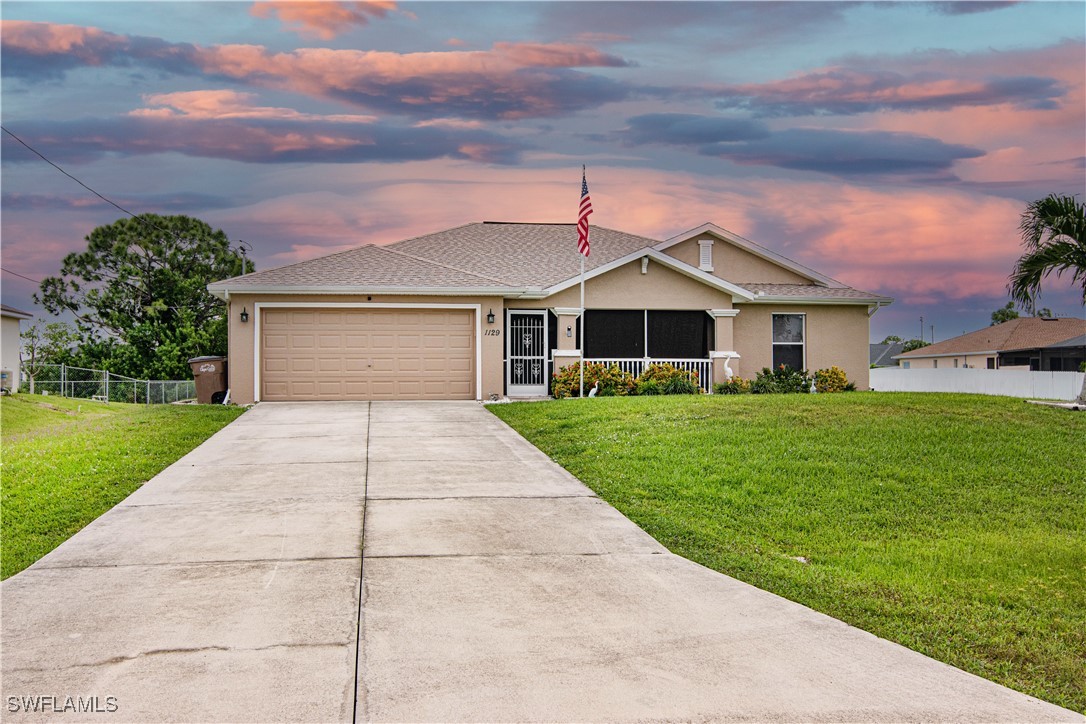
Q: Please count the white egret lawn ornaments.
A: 3